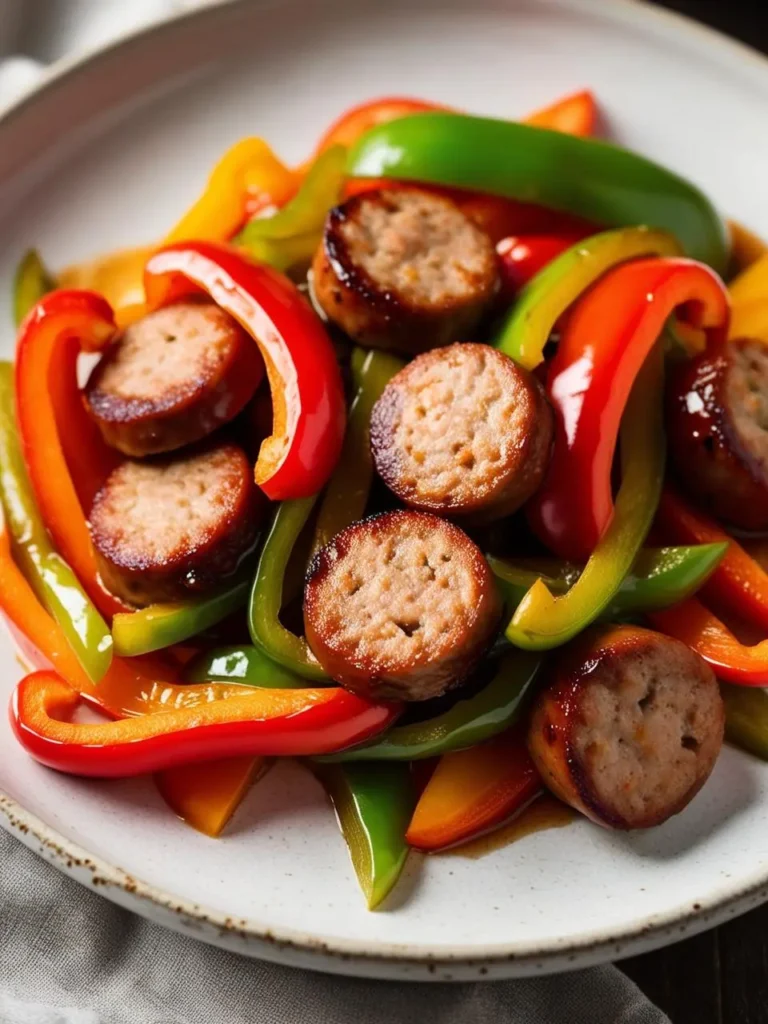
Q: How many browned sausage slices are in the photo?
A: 7